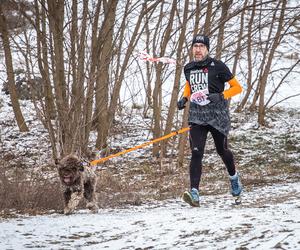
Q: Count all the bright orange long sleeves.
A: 2